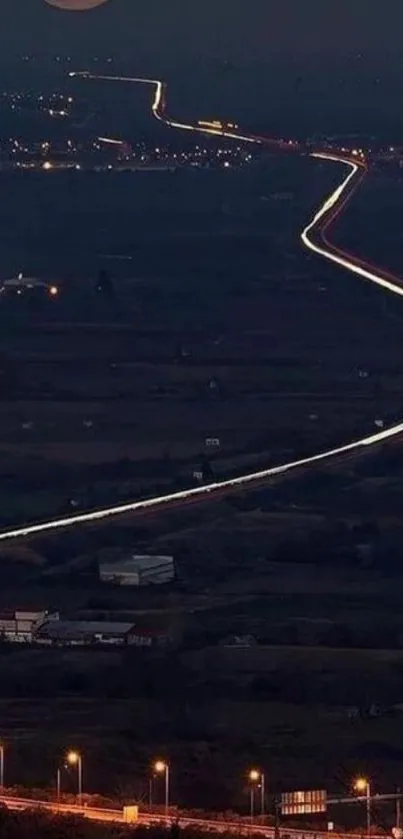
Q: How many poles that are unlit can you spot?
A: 3